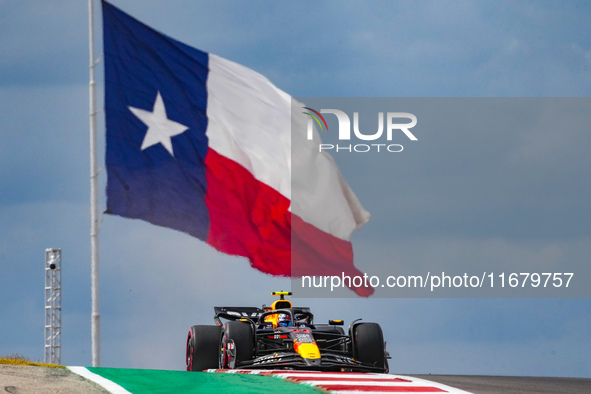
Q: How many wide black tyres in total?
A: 3